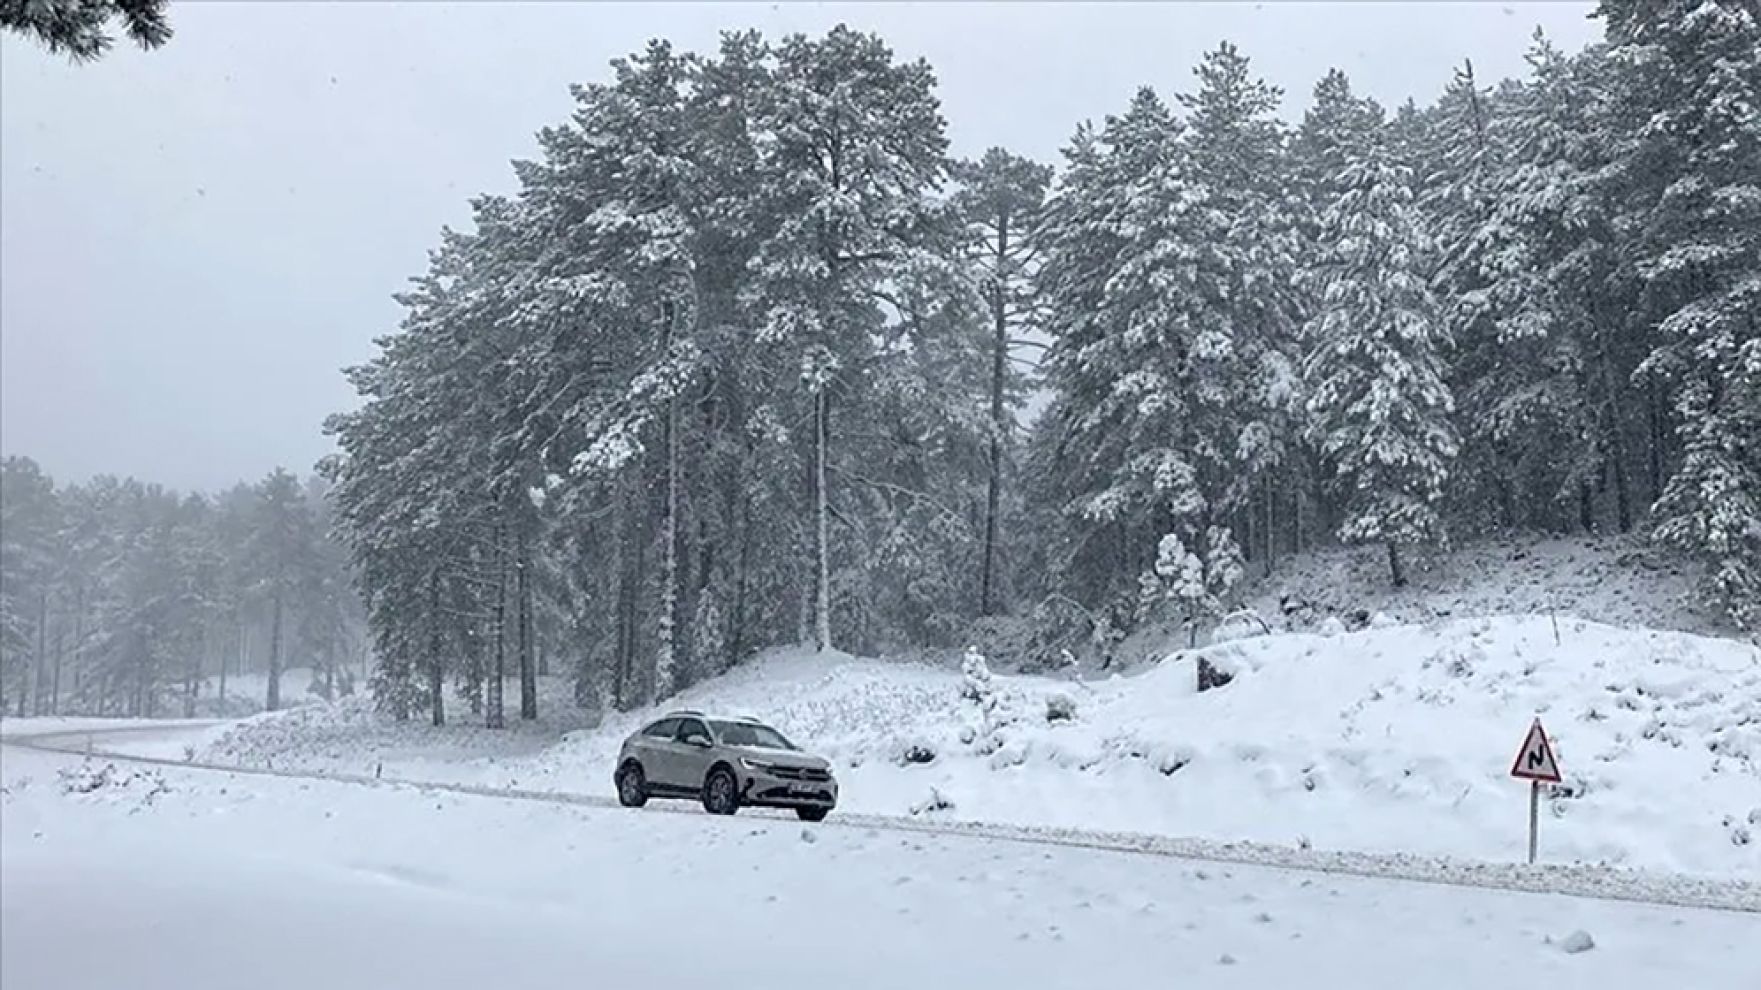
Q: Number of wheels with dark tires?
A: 3